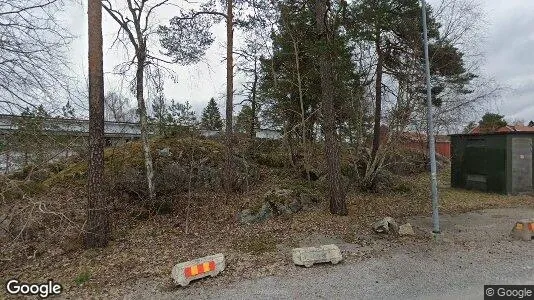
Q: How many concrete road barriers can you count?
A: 3